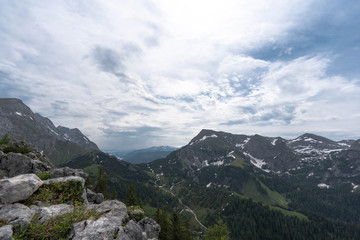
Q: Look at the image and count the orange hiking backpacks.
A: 0